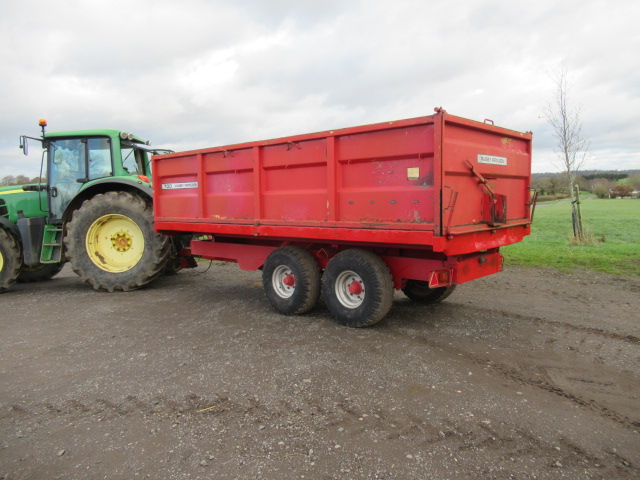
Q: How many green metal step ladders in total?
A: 1